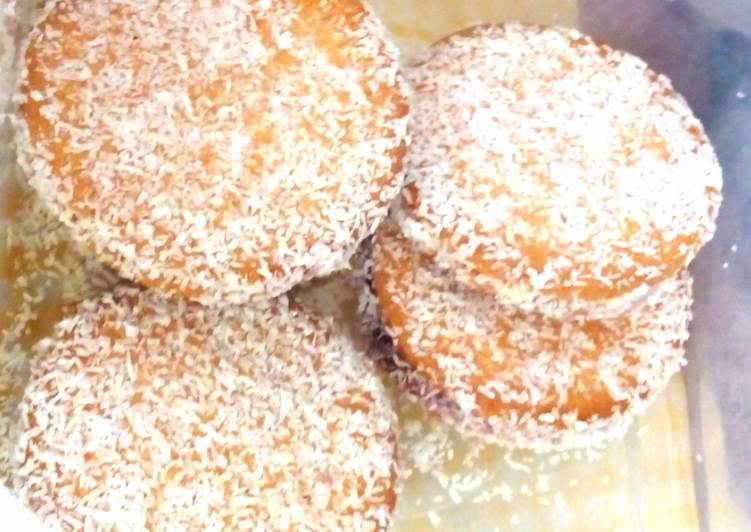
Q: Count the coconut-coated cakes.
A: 4